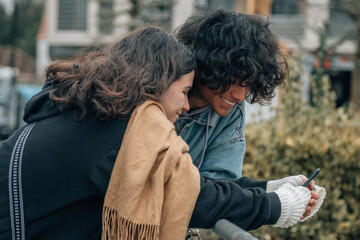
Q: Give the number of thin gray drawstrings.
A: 1